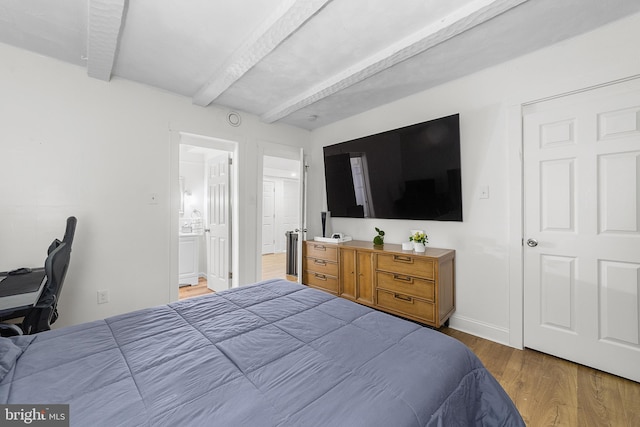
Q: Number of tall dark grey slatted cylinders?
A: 1